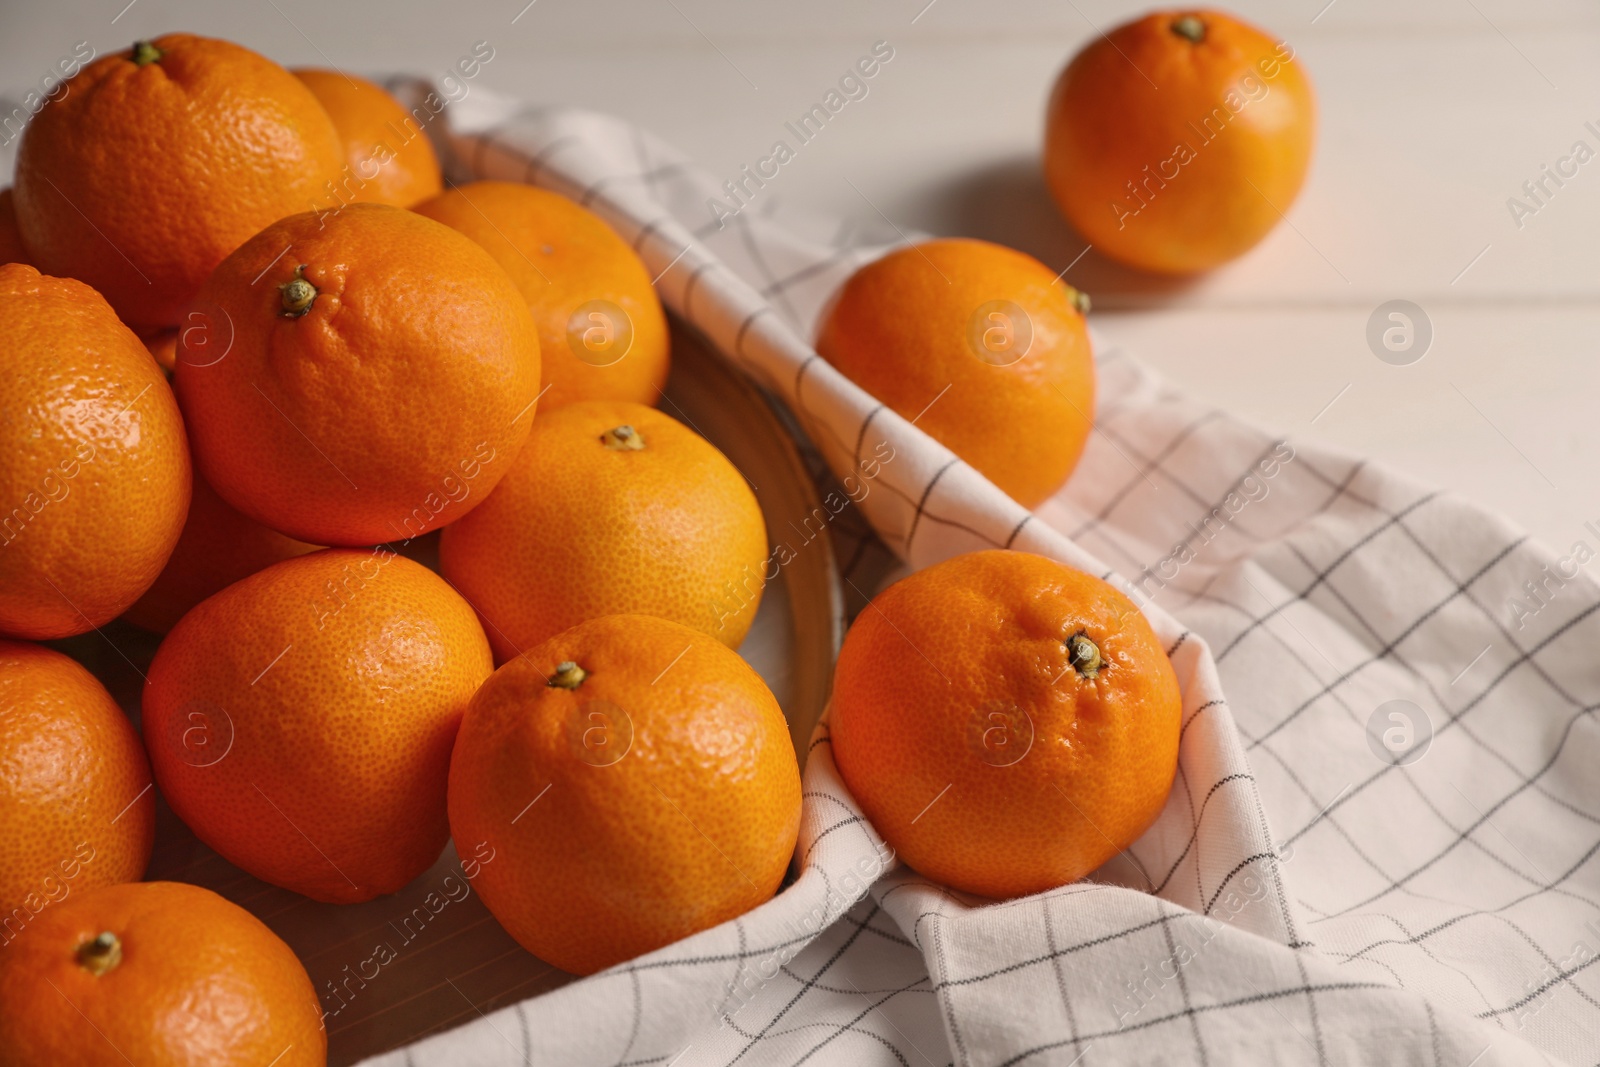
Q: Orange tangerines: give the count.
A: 15